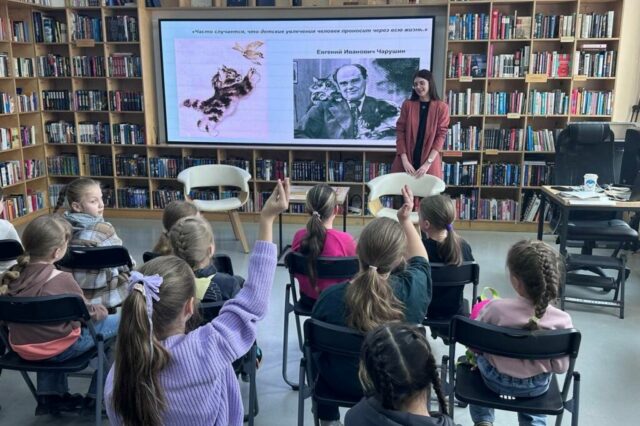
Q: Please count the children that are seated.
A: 11